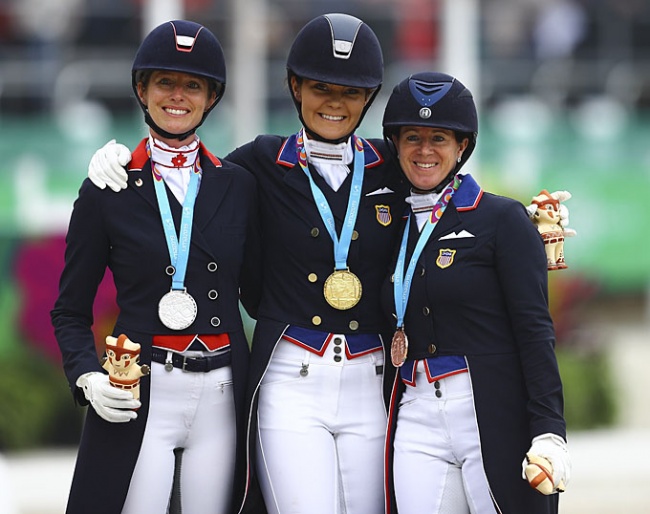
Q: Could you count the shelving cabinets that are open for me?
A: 0